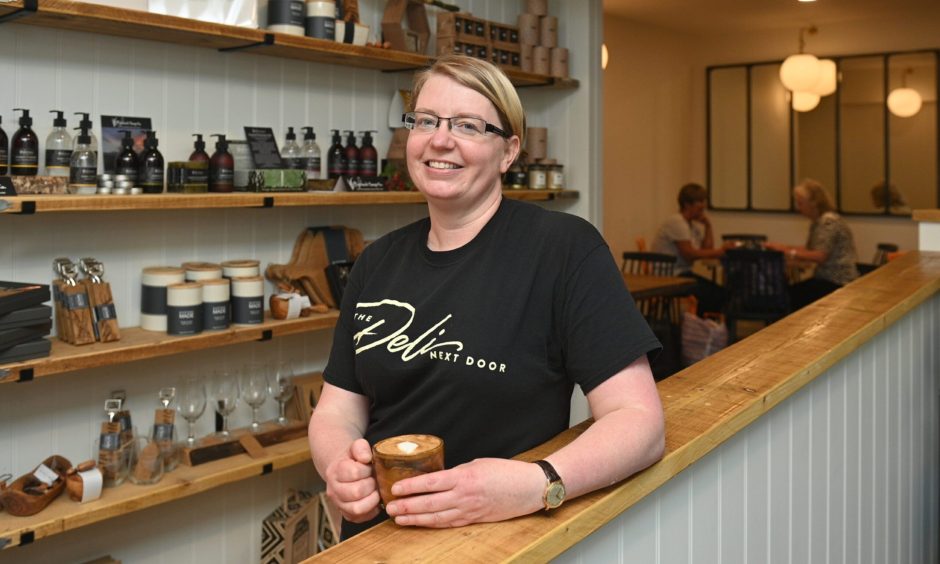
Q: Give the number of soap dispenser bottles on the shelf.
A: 14